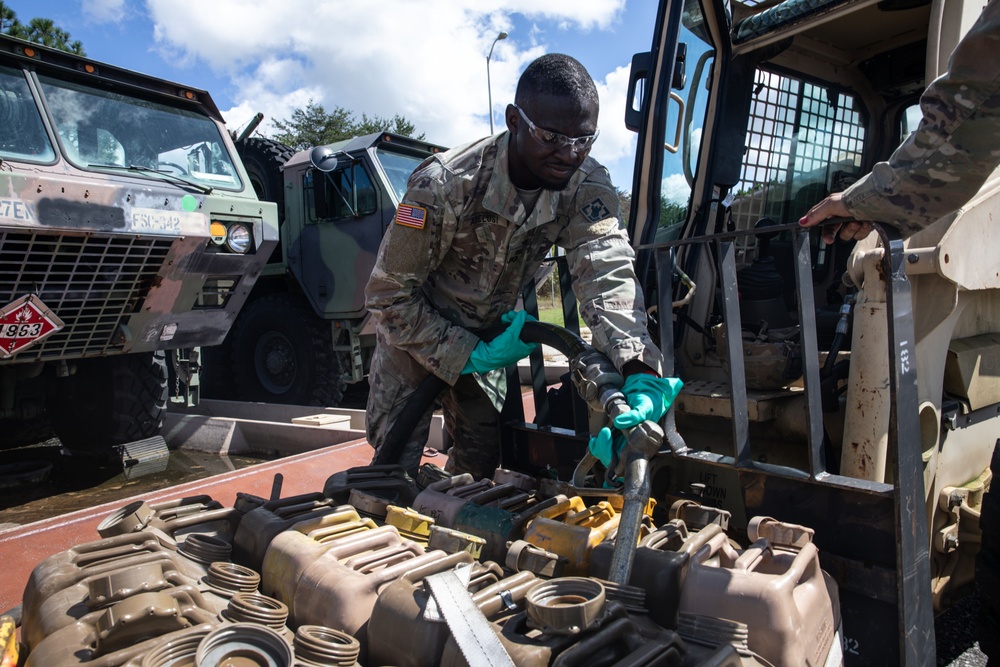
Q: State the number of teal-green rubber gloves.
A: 2